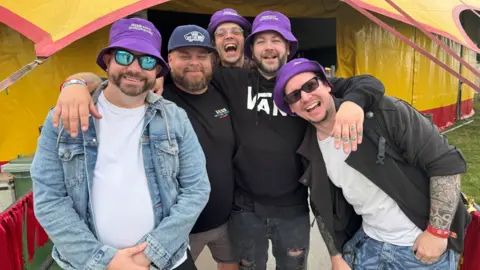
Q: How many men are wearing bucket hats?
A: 4